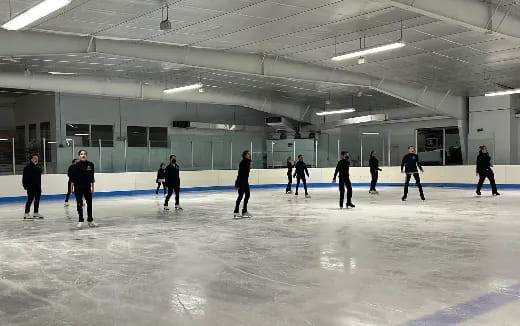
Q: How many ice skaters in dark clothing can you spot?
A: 12